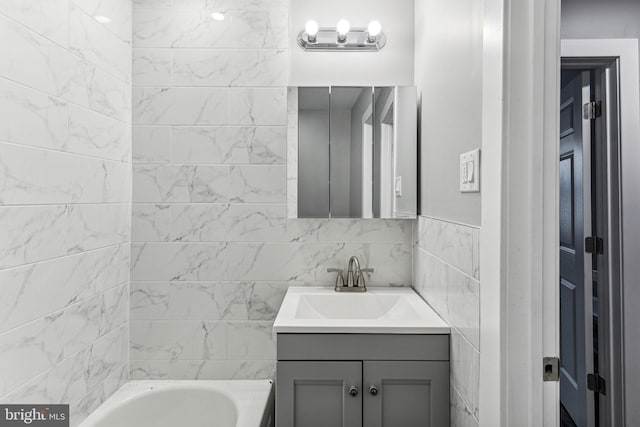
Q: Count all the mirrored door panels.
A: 3